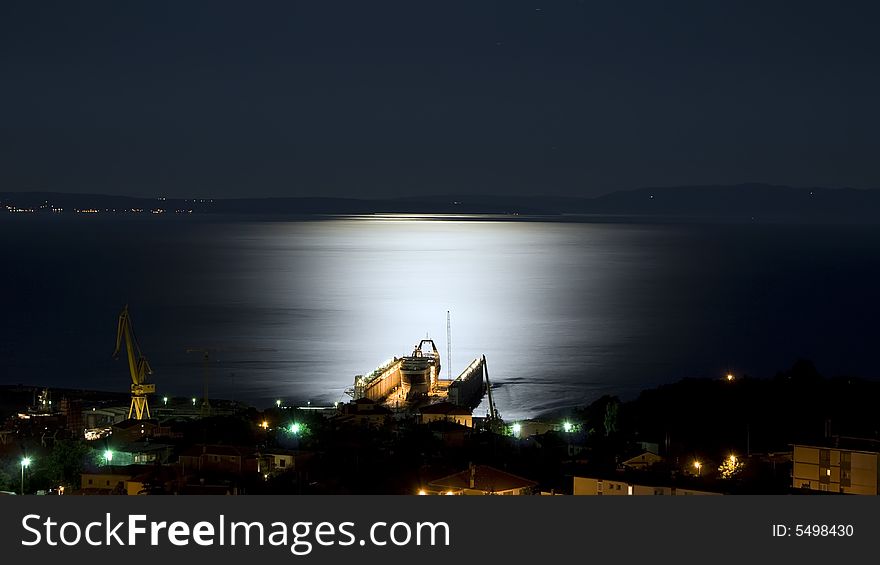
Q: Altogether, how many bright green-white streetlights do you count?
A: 5